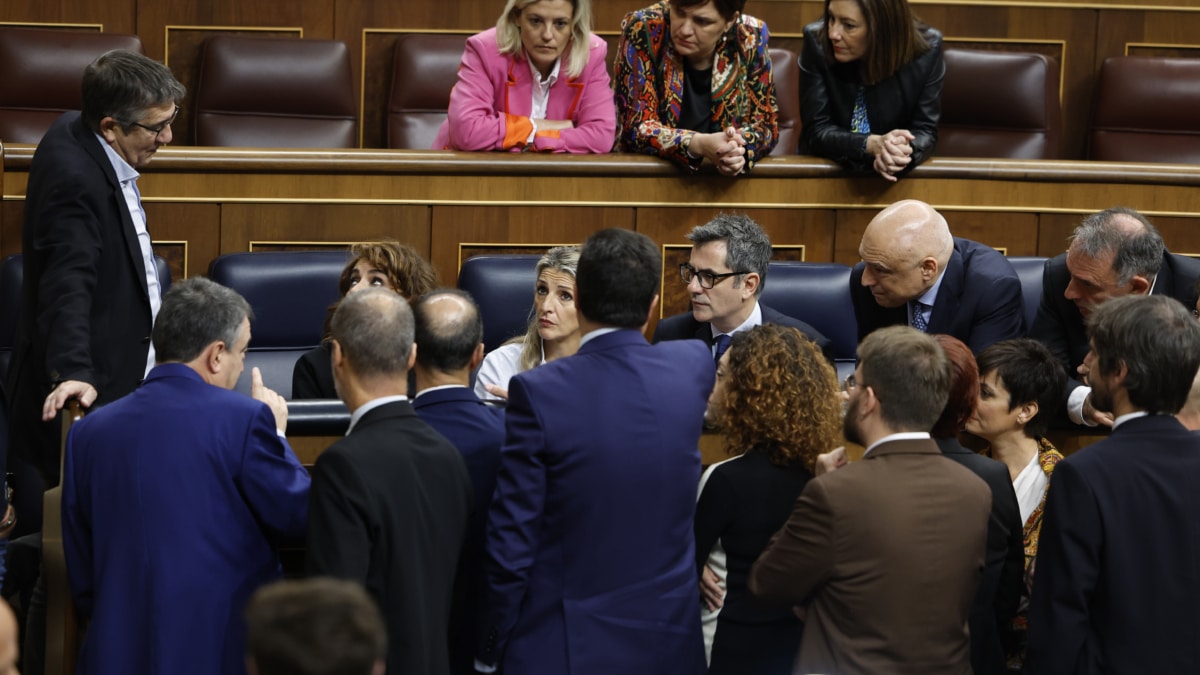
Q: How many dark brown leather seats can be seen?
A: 6